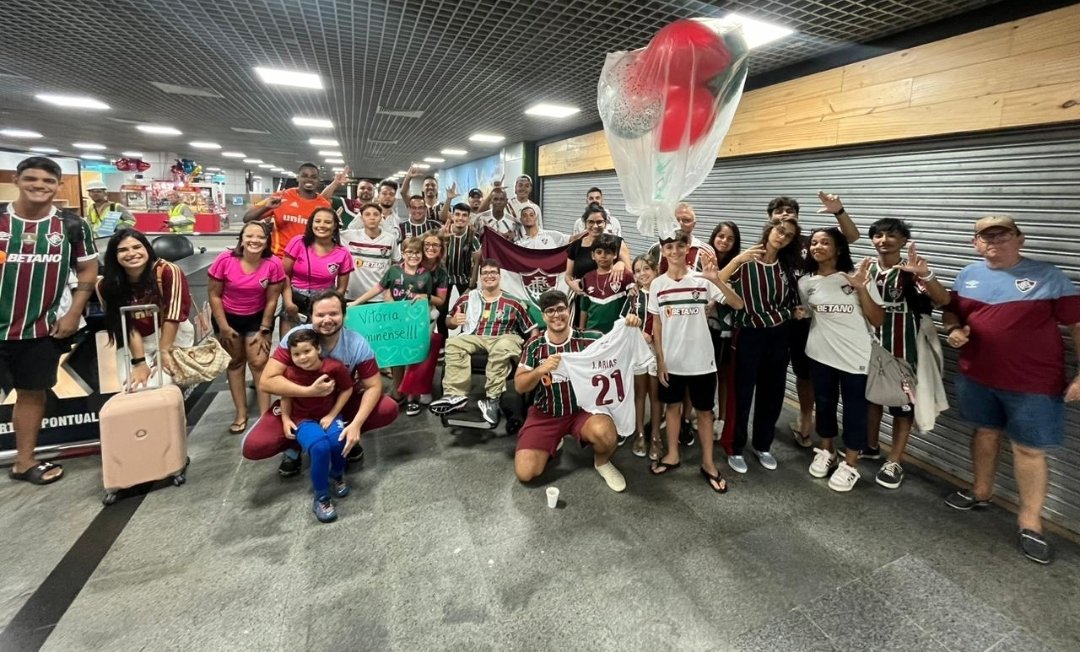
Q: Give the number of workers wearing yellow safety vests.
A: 2